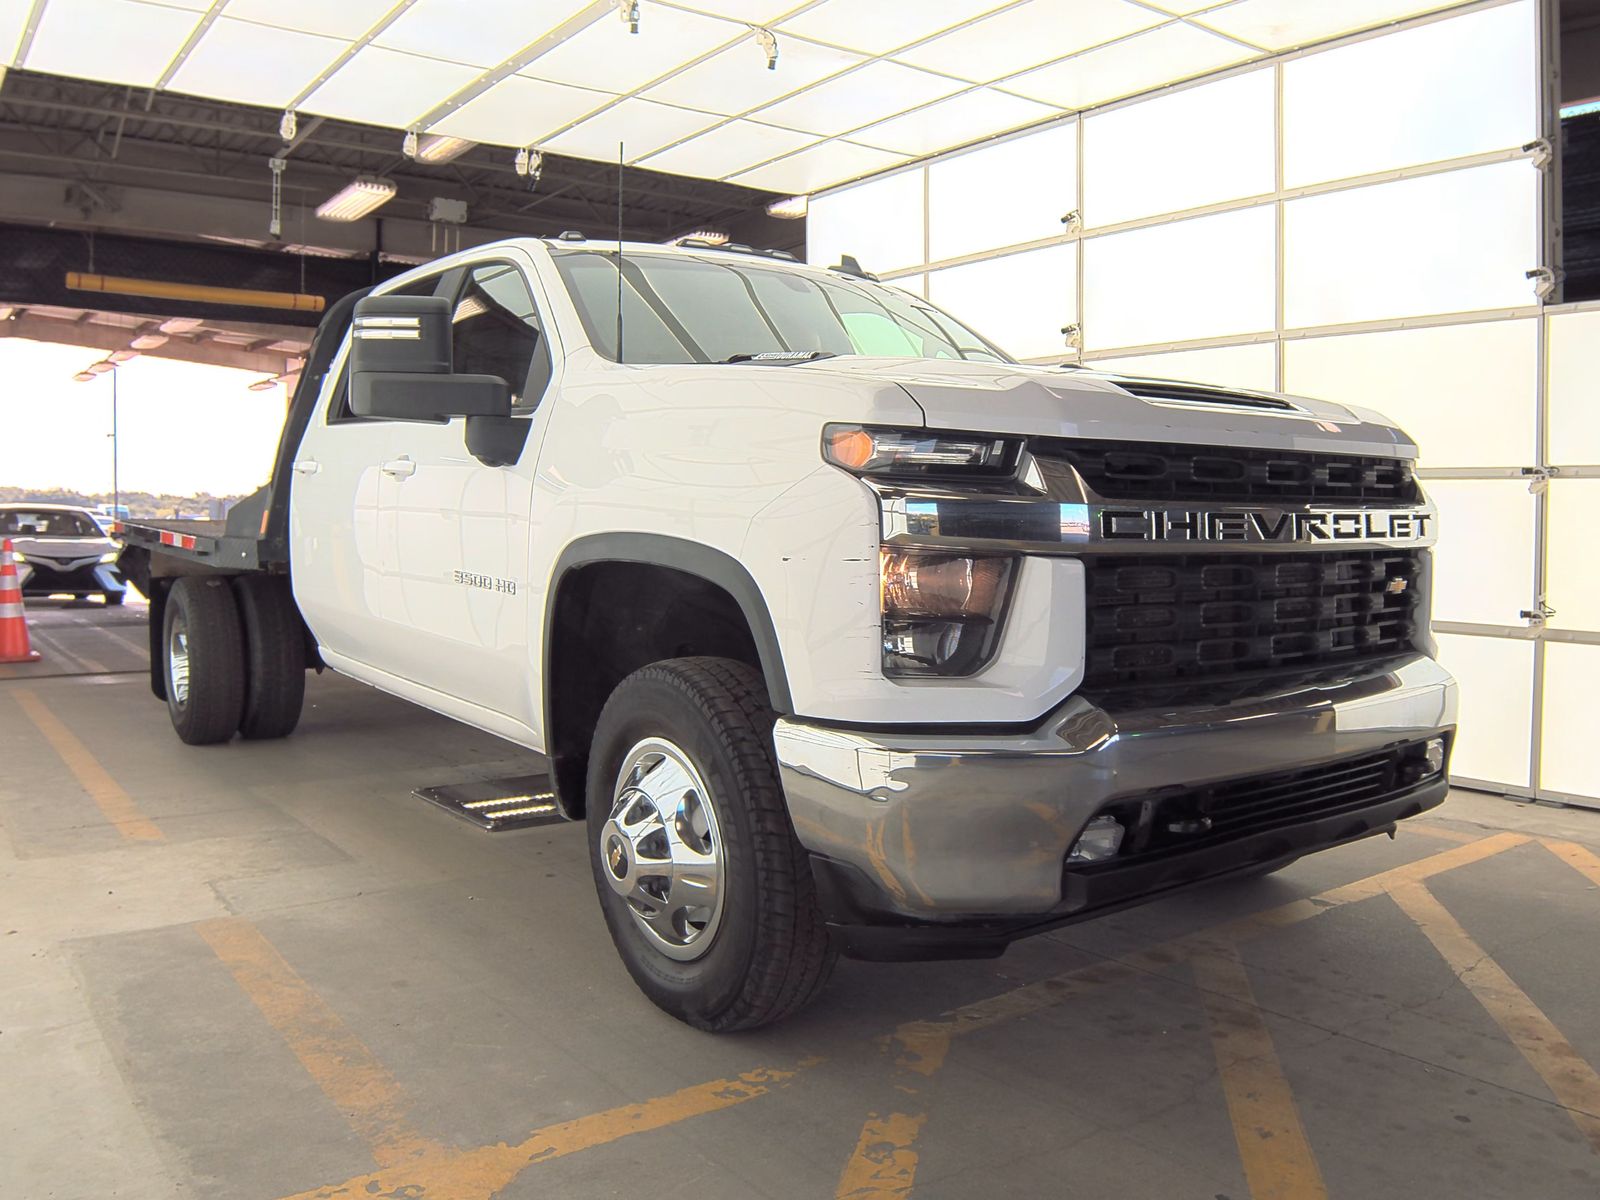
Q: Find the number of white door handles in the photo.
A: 2